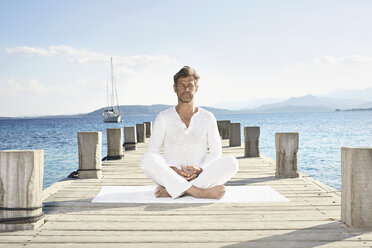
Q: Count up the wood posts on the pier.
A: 11